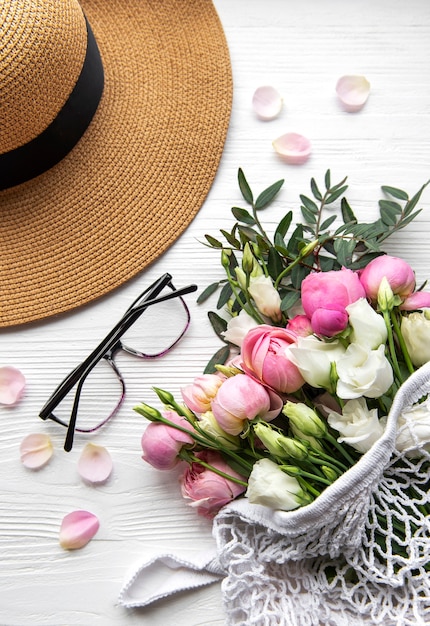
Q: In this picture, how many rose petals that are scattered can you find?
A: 7